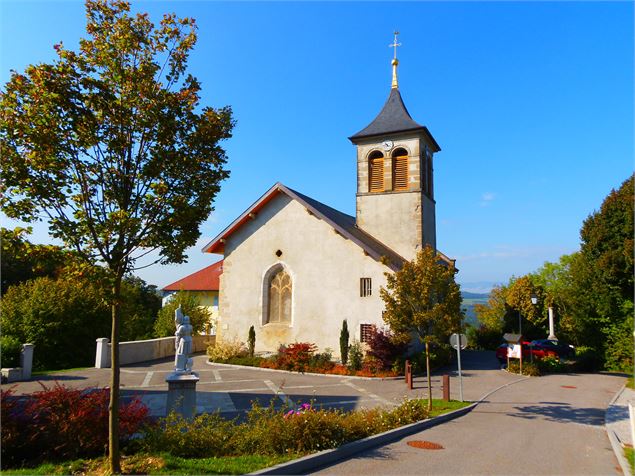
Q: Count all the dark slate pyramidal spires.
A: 1